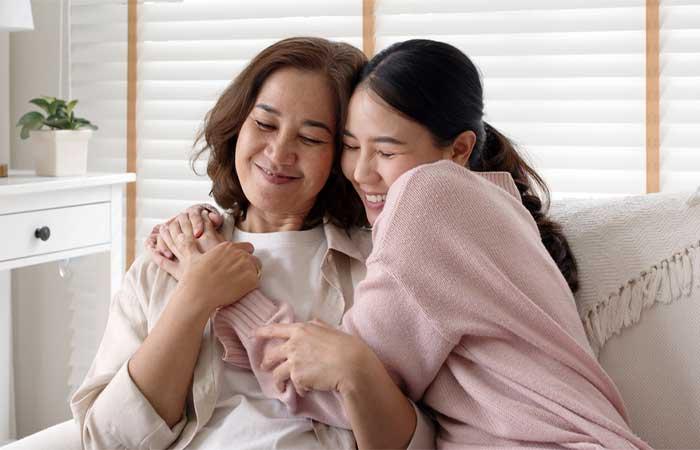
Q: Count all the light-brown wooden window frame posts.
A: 3